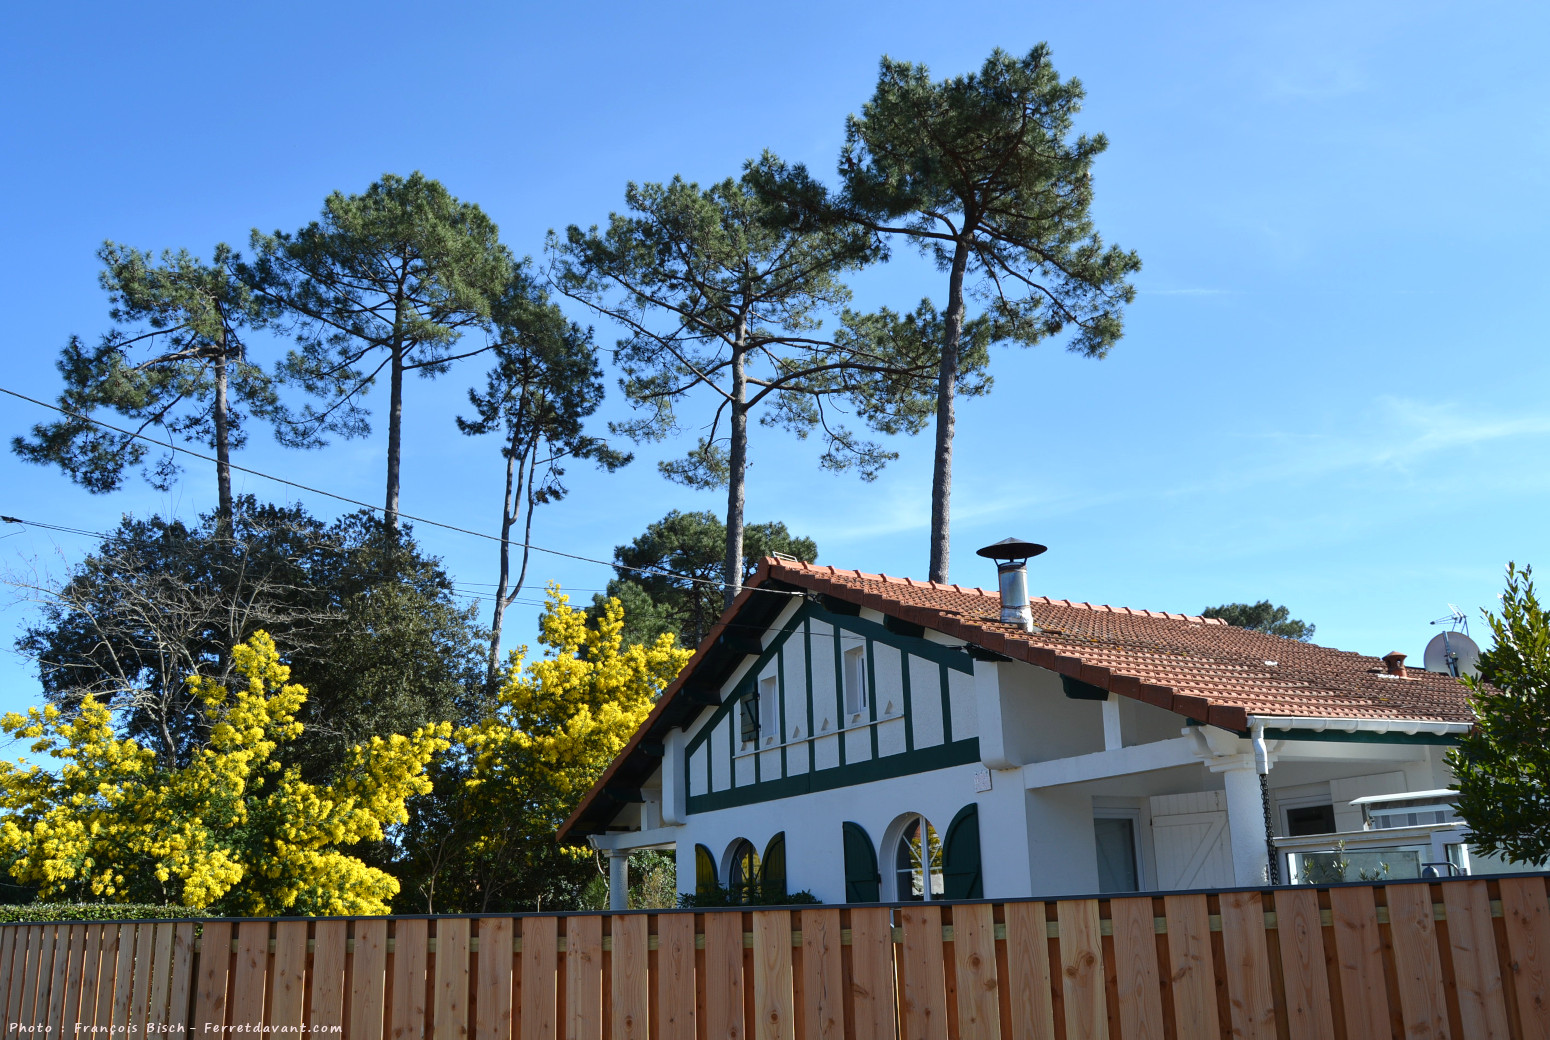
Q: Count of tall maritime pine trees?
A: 5